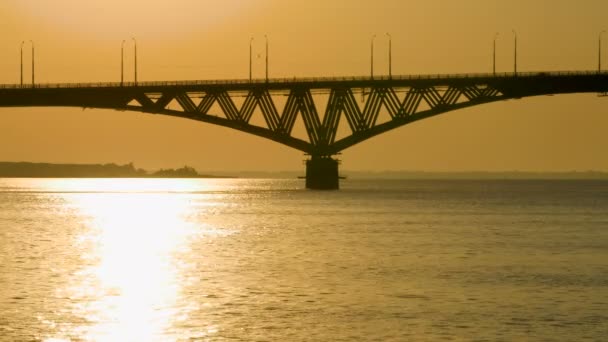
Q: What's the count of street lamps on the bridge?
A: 11